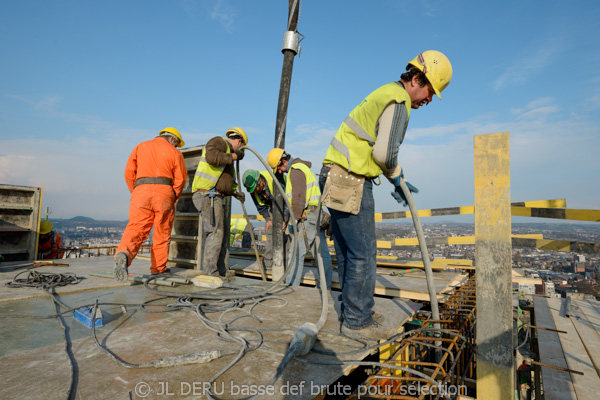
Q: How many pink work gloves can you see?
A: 0